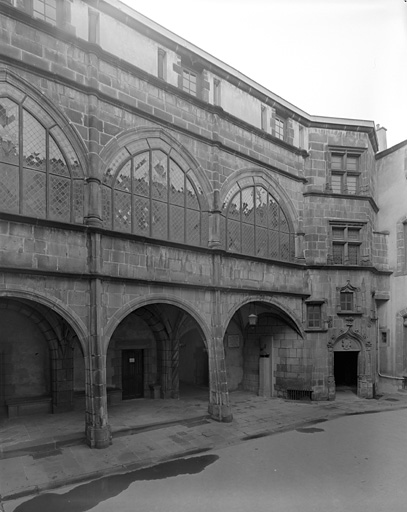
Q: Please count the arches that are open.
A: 3